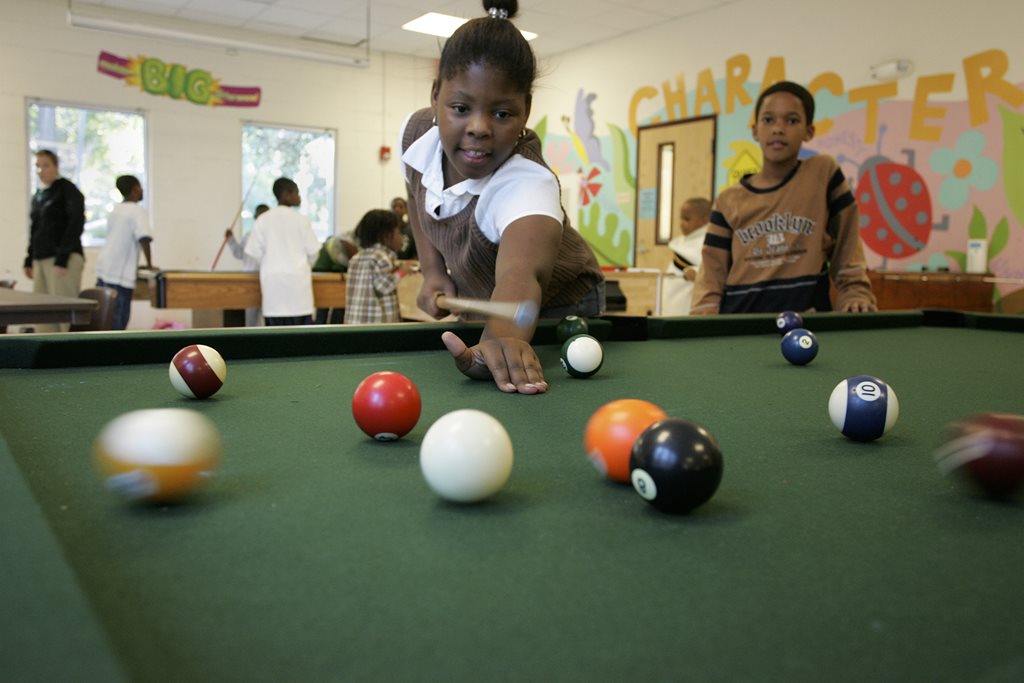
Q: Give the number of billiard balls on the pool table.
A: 12